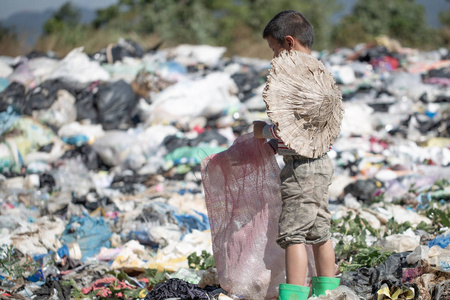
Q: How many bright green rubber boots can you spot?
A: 2